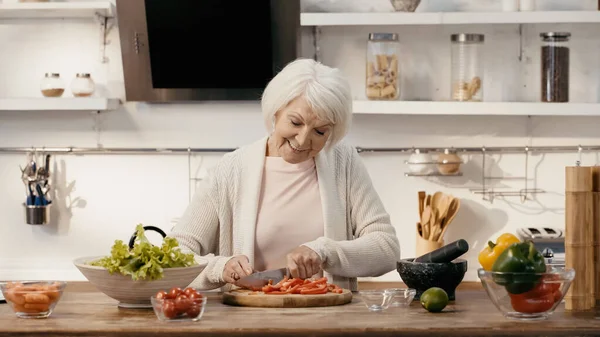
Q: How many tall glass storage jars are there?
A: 3